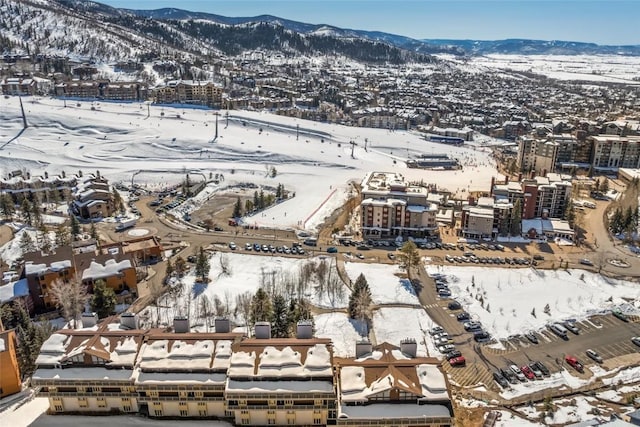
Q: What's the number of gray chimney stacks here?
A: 8